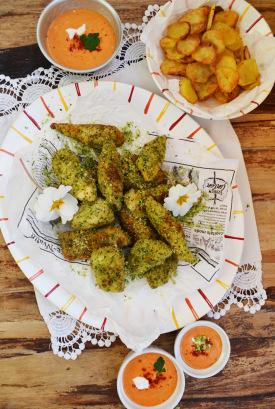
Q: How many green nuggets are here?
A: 13